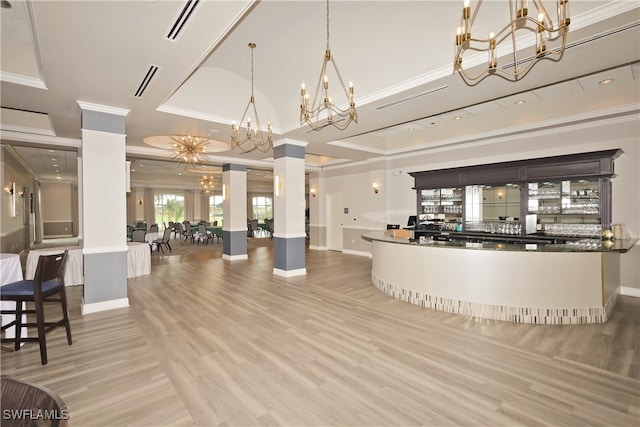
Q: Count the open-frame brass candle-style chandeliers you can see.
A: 3